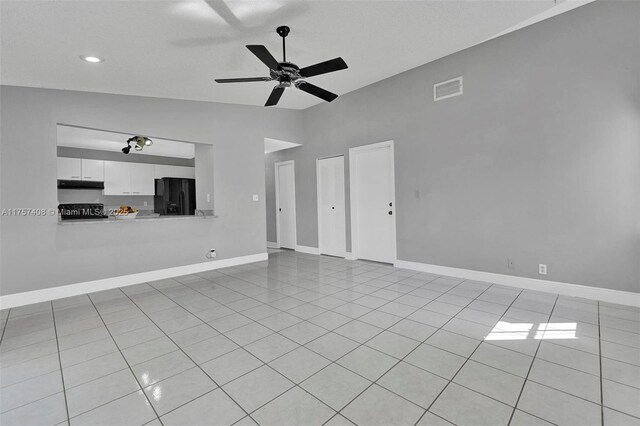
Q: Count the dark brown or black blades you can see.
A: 5